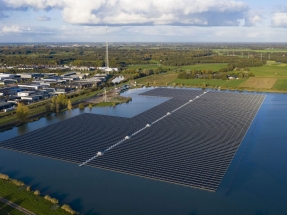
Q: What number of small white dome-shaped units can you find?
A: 7